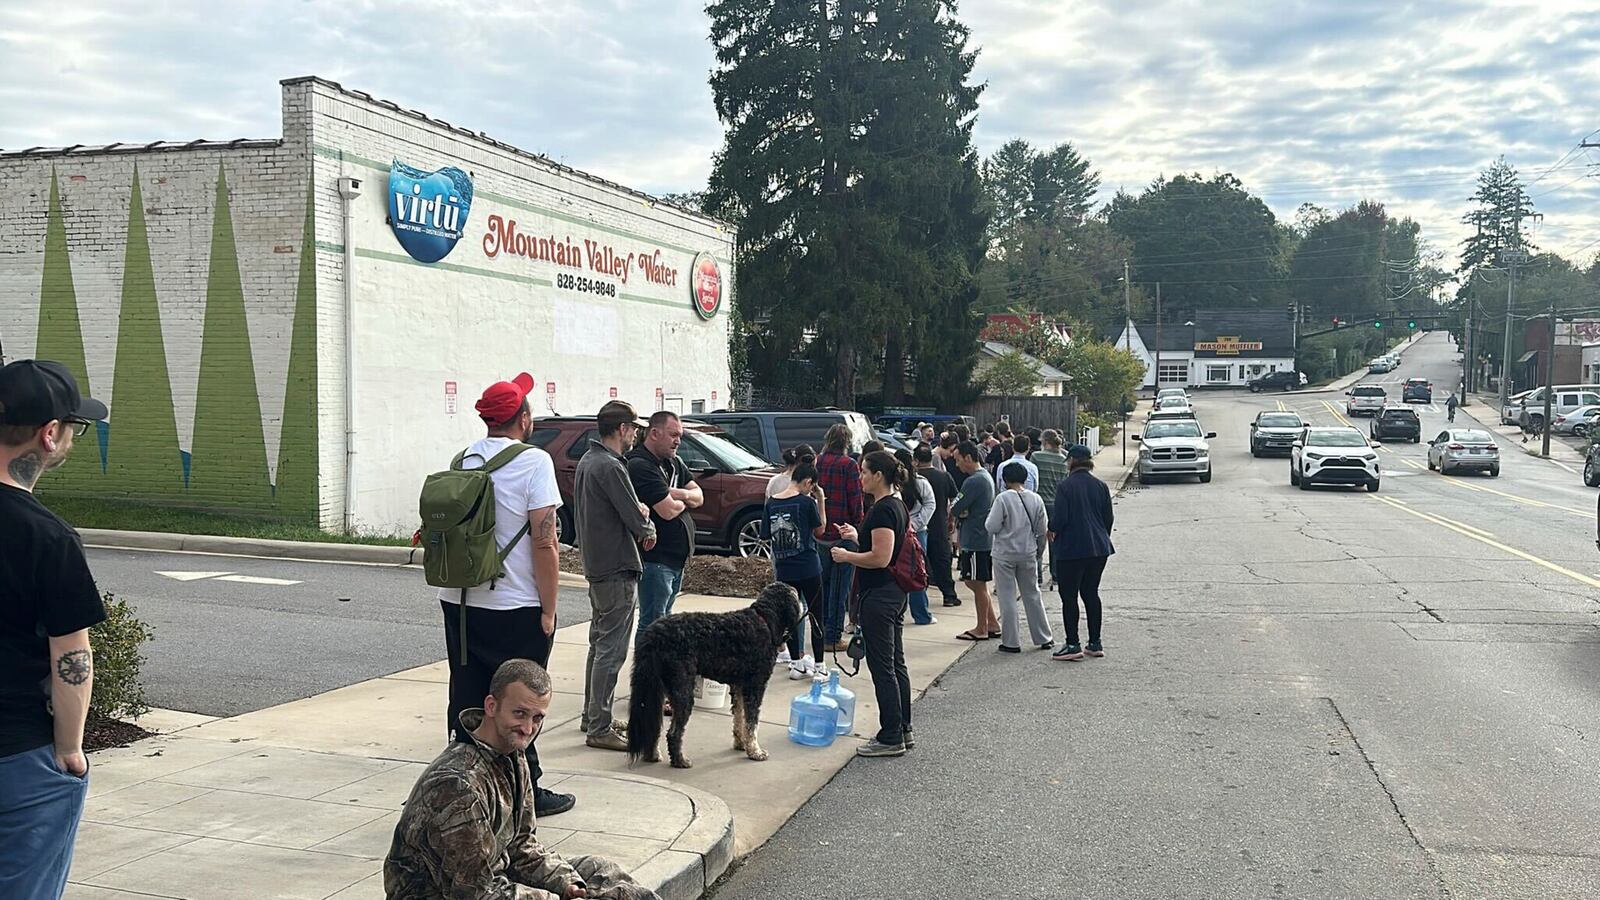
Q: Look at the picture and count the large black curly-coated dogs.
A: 1